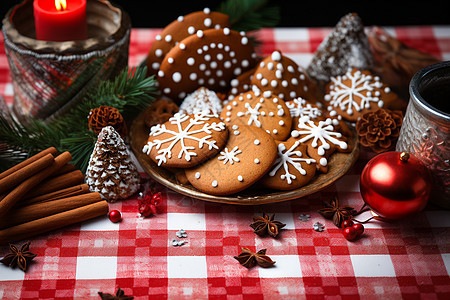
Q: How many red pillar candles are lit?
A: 1